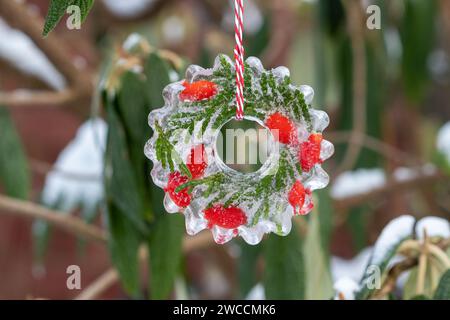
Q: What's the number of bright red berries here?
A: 7